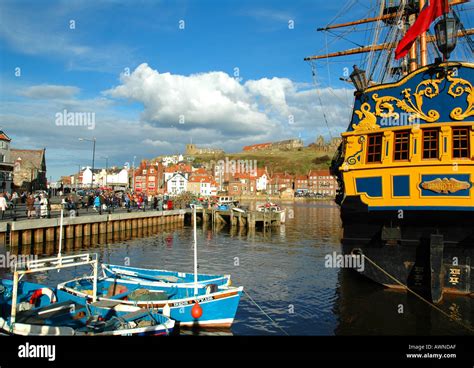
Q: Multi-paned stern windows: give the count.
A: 4